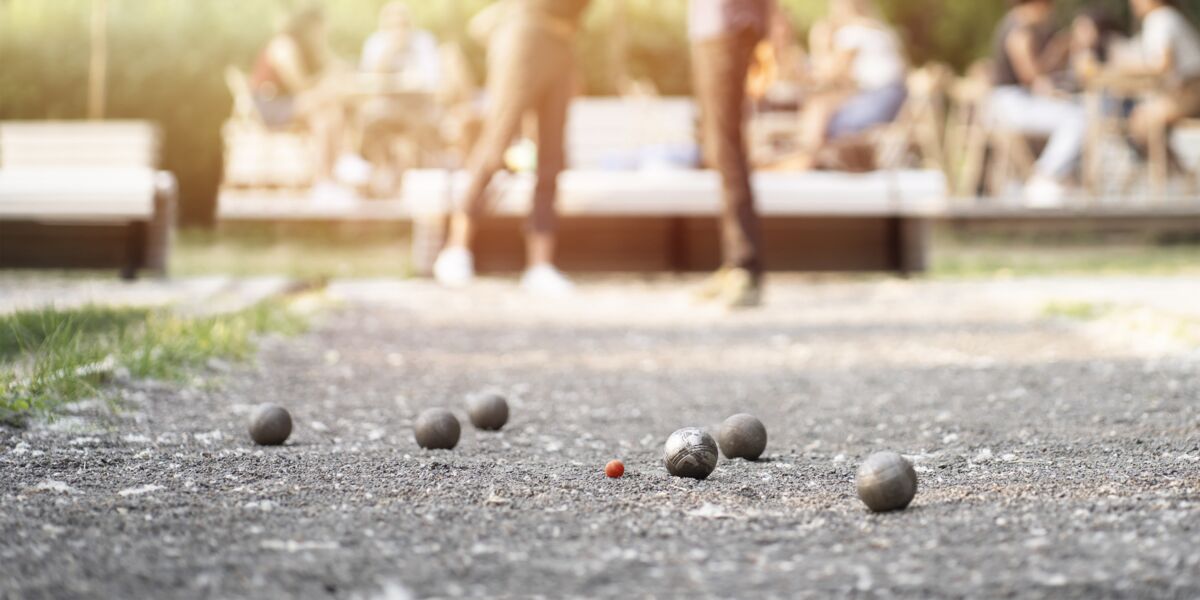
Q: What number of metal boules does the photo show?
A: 6